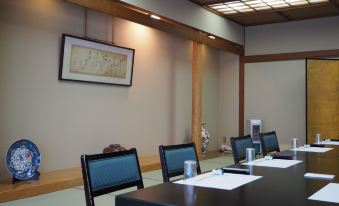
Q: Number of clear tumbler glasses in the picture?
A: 4